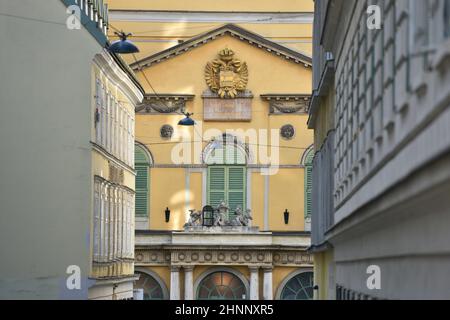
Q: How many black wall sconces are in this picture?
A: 2